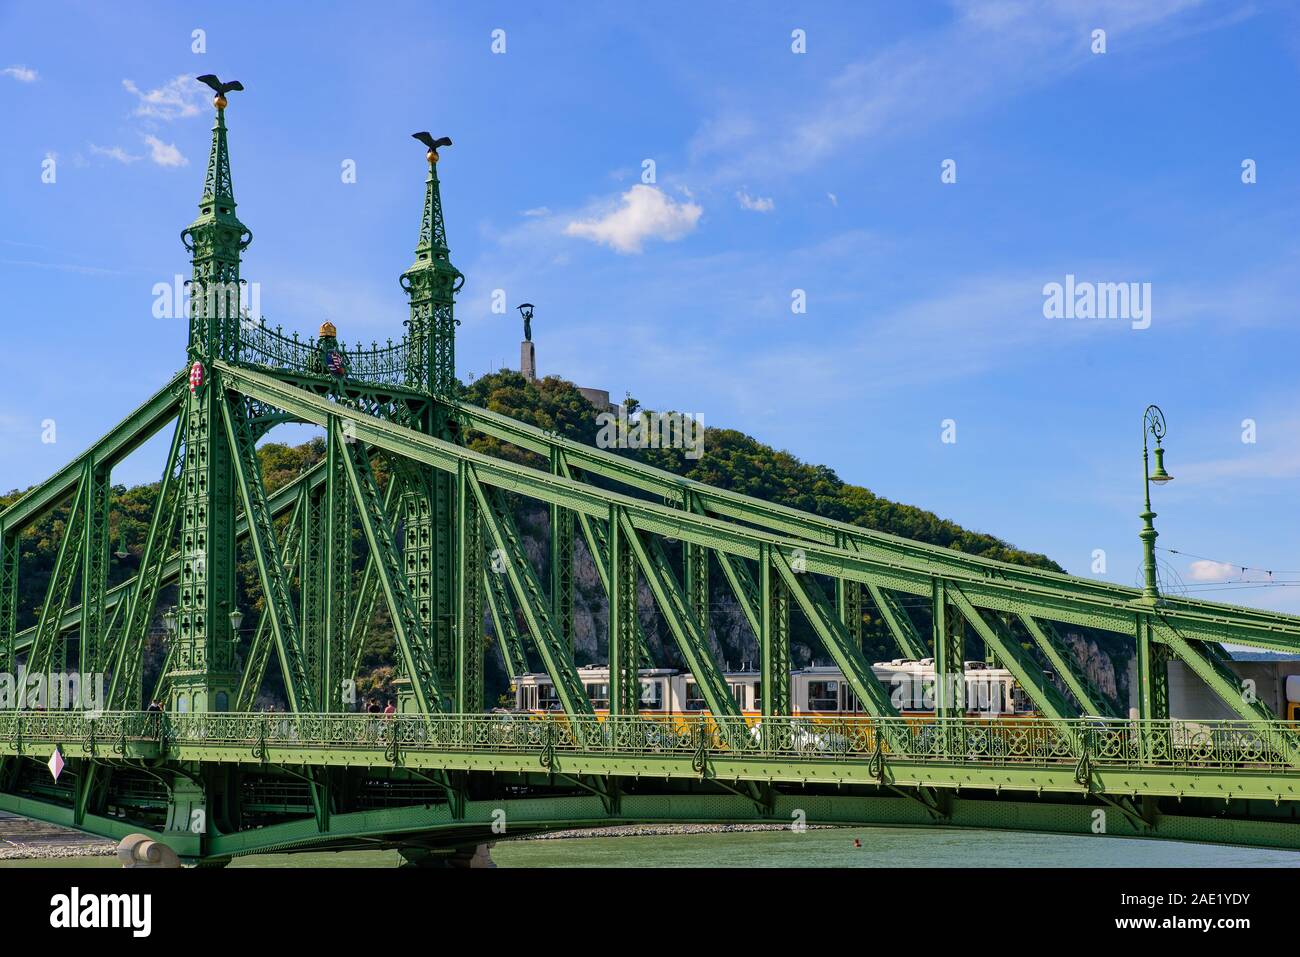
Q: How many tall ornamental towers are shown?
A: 2